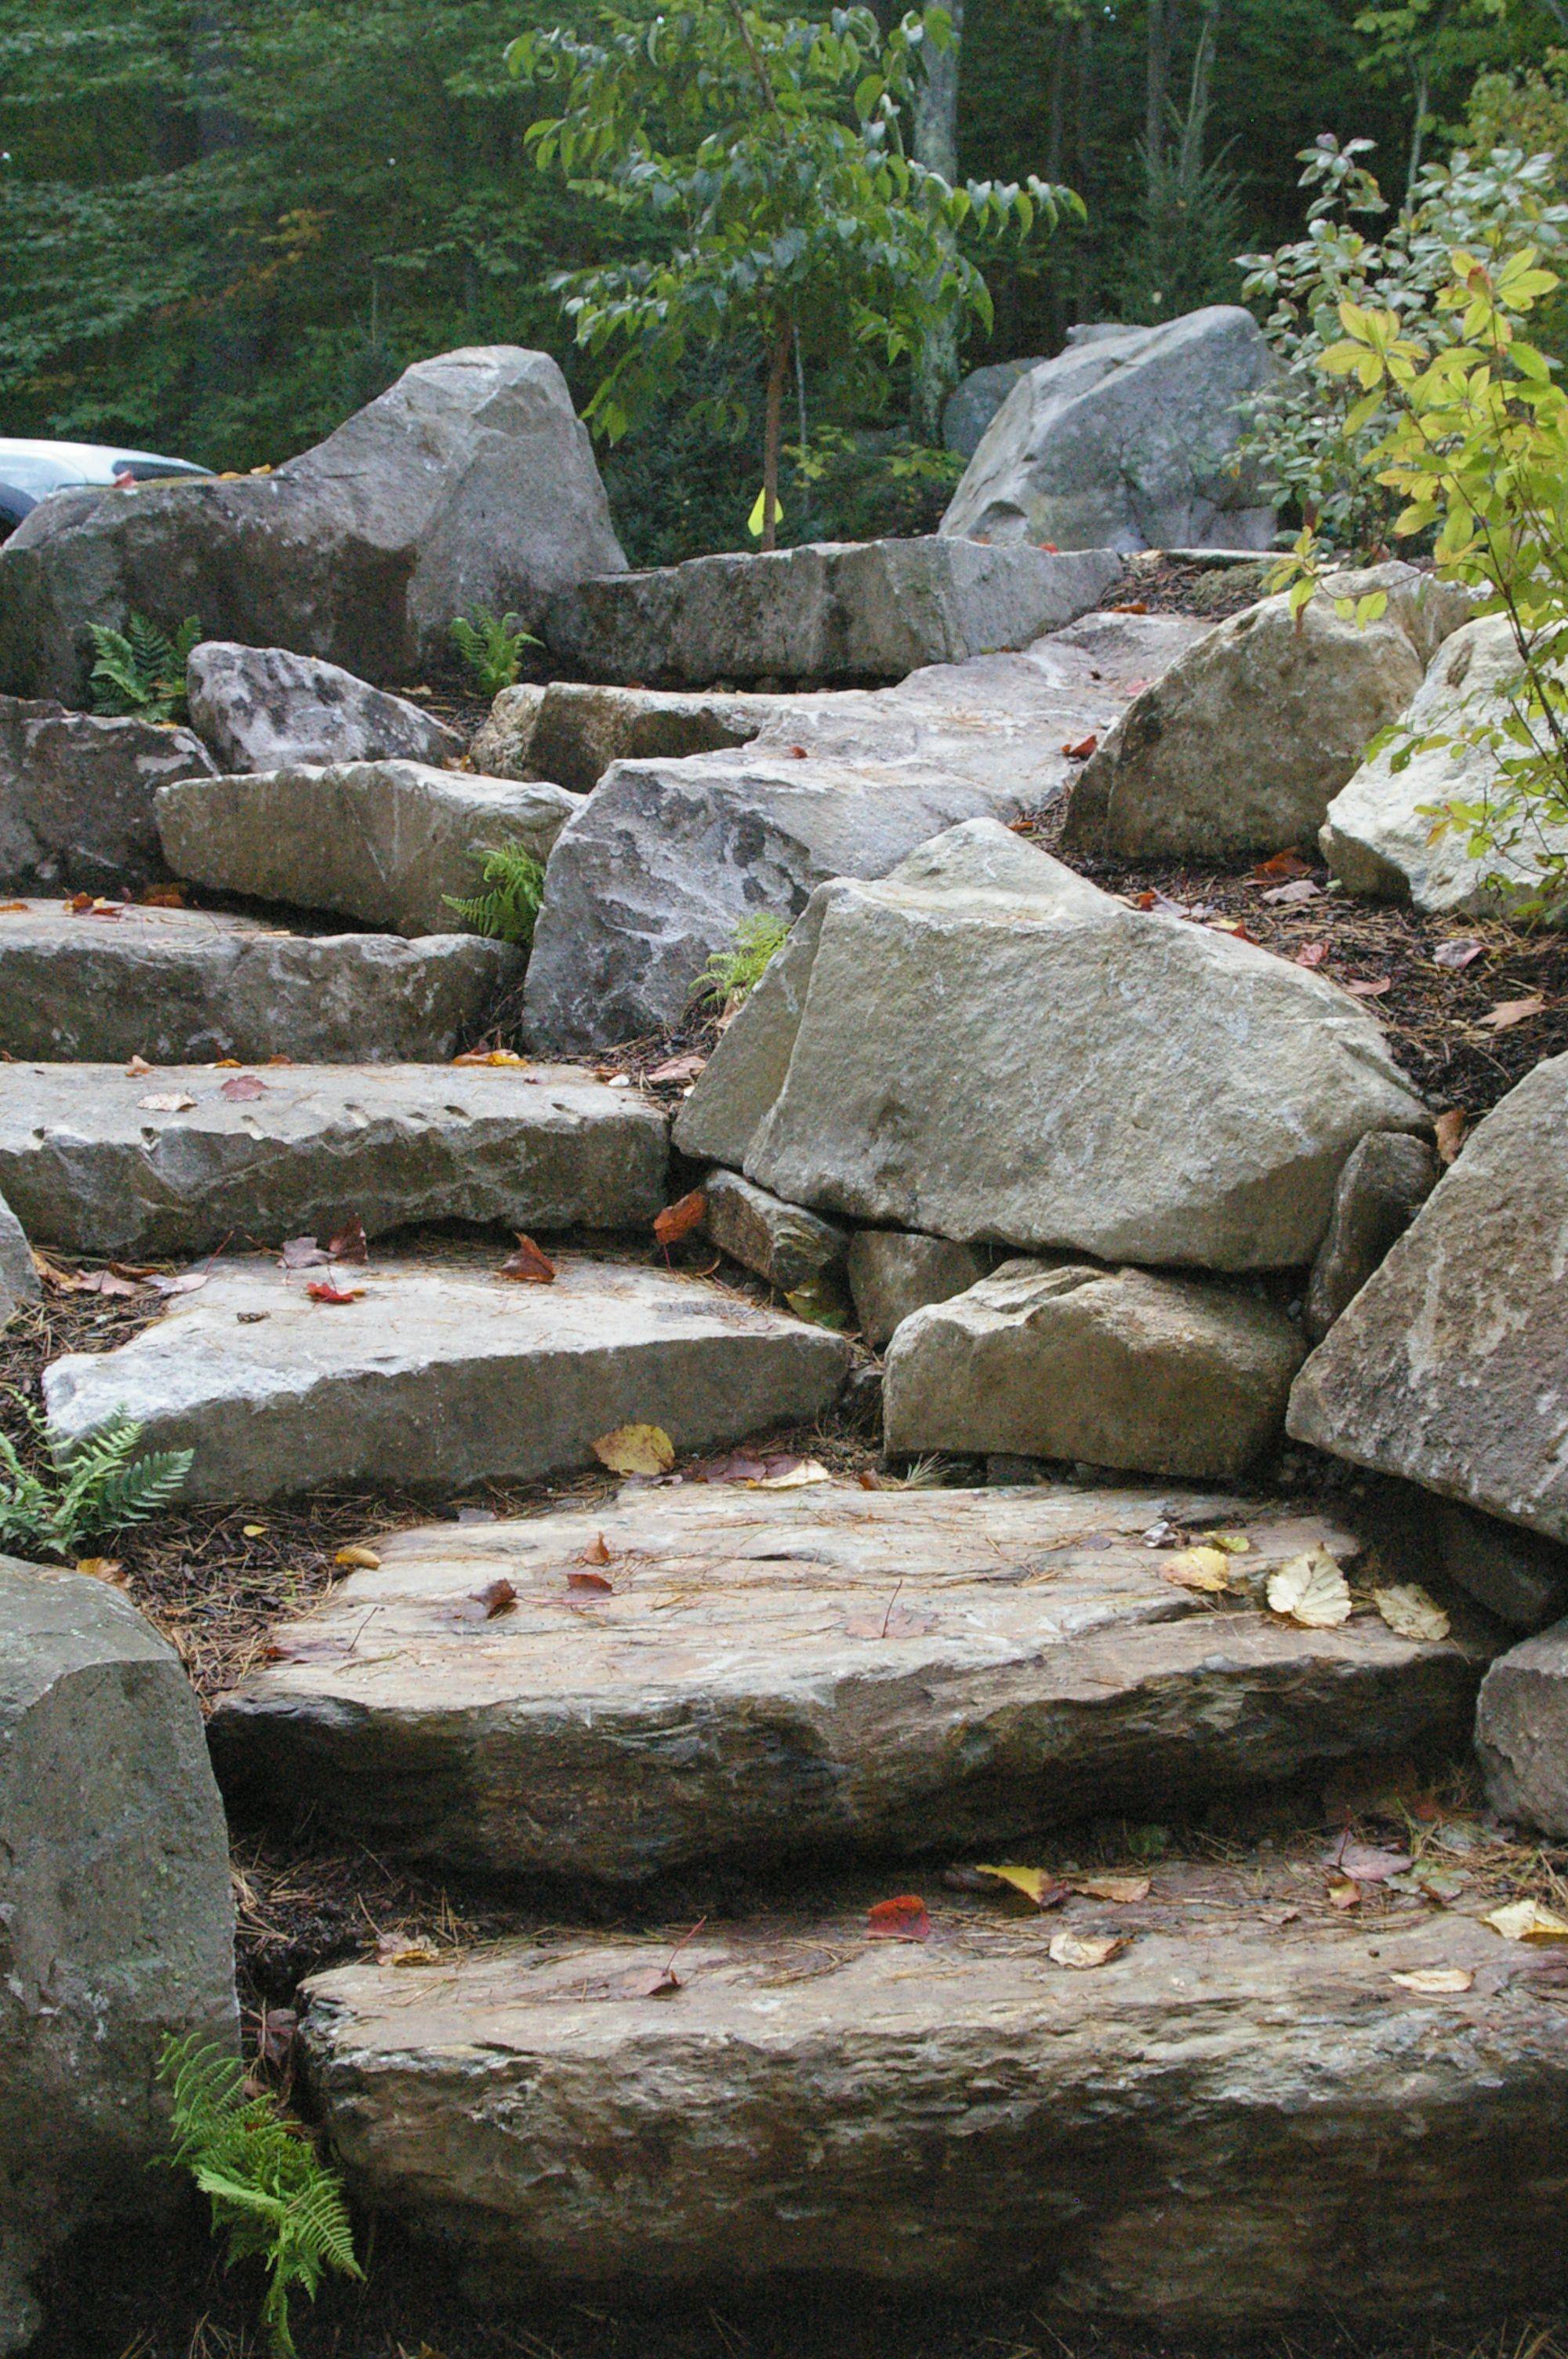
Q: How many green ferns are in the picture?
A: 6